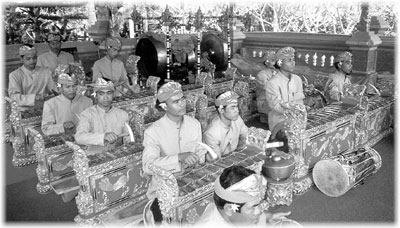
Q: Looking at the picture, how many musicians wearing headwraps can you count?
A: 11